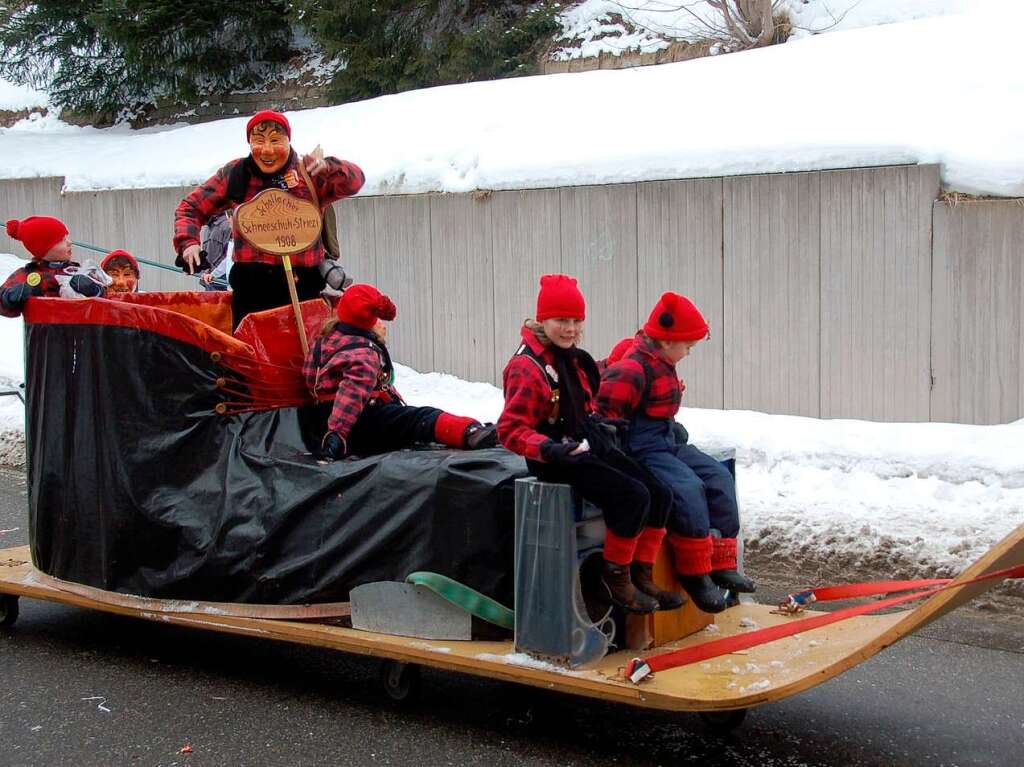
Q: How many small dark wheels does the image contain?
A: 3